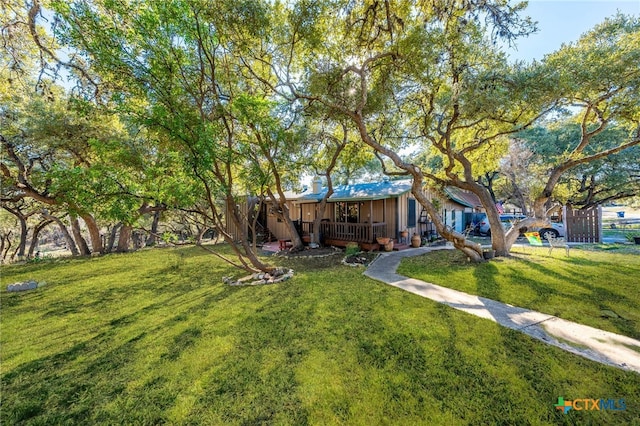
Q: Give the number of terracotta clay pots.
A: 4